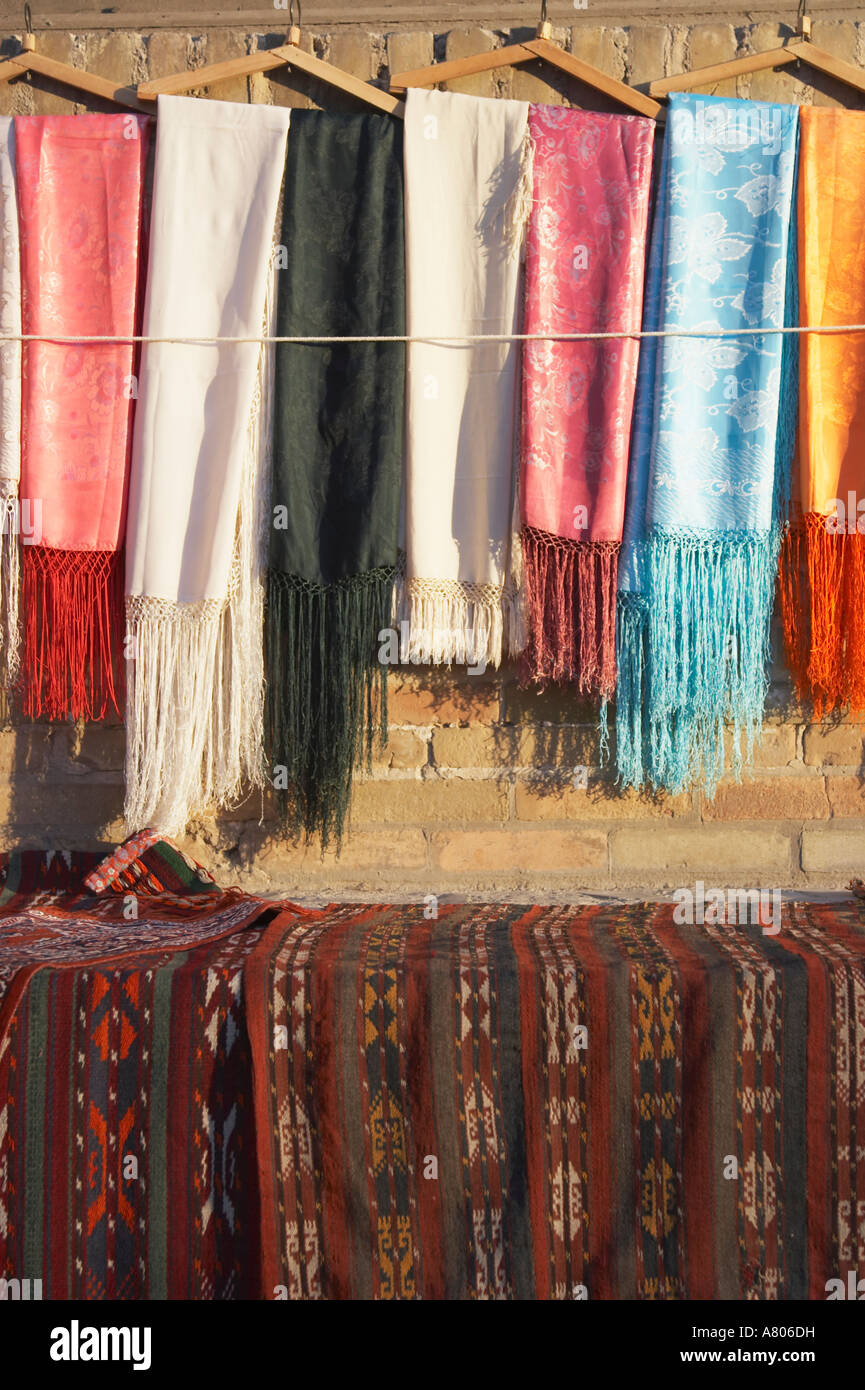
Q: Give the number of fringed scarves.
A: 8